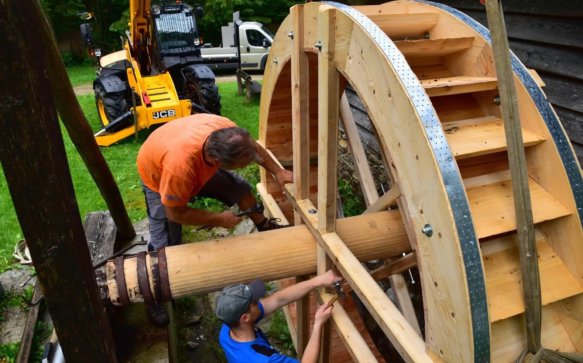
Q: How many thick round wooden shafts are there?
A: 1